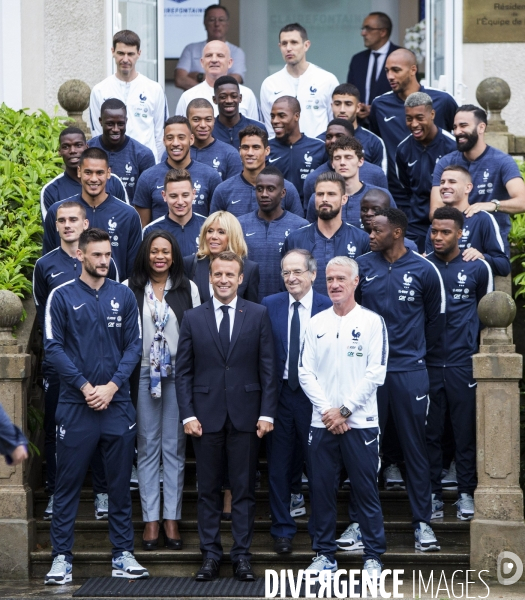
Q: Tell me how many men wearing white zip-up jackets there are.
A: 4